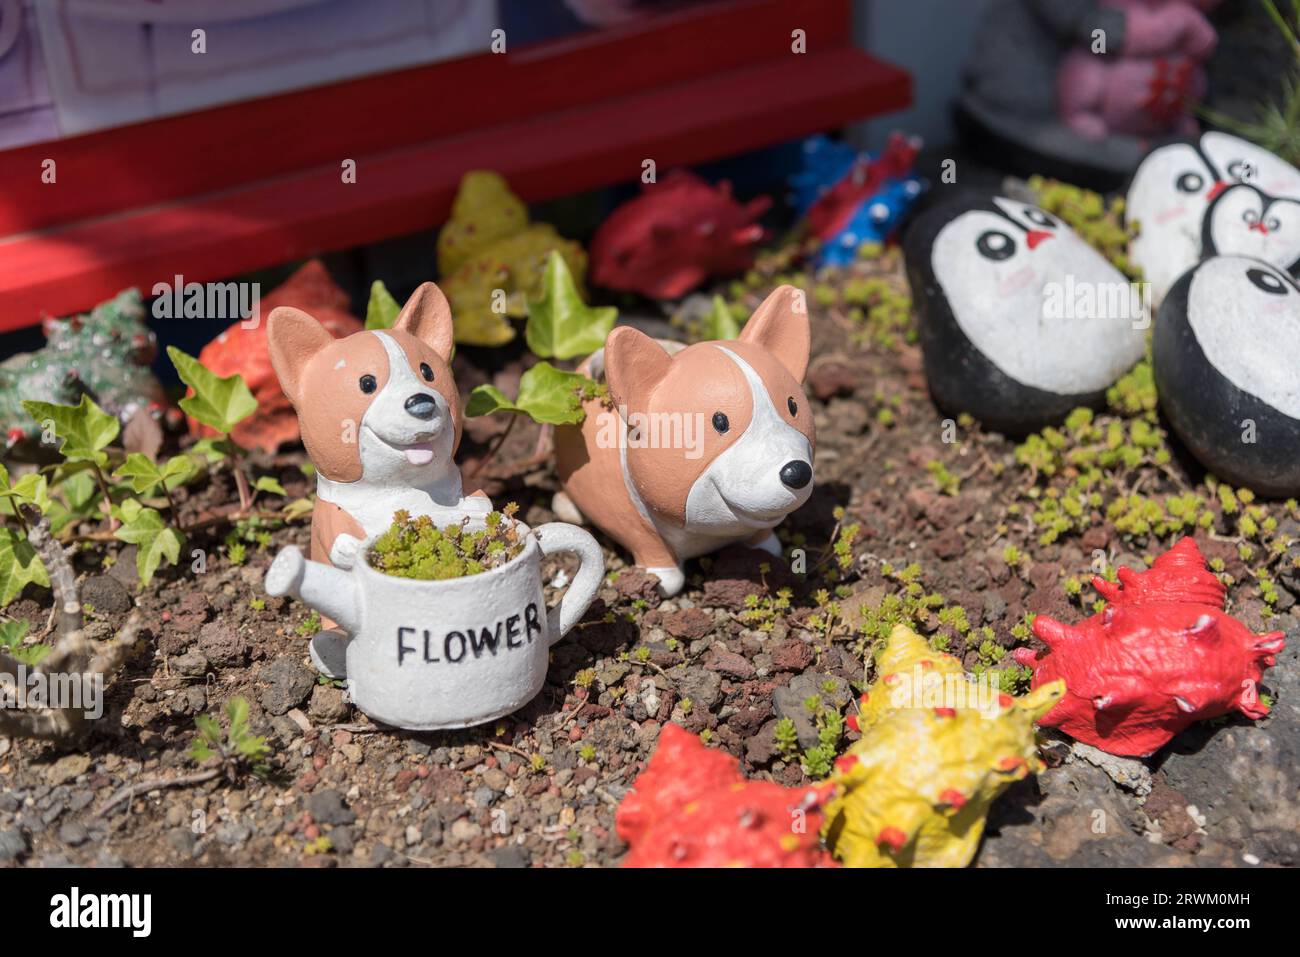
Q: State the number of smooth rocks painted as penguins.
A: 4